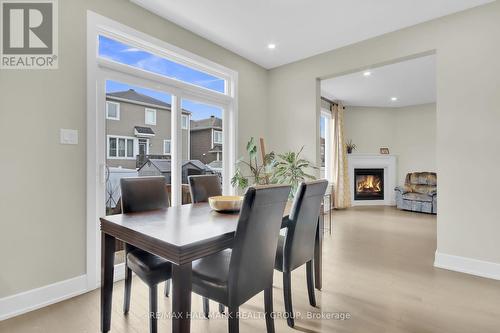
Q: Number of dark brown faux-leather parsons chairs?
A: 4